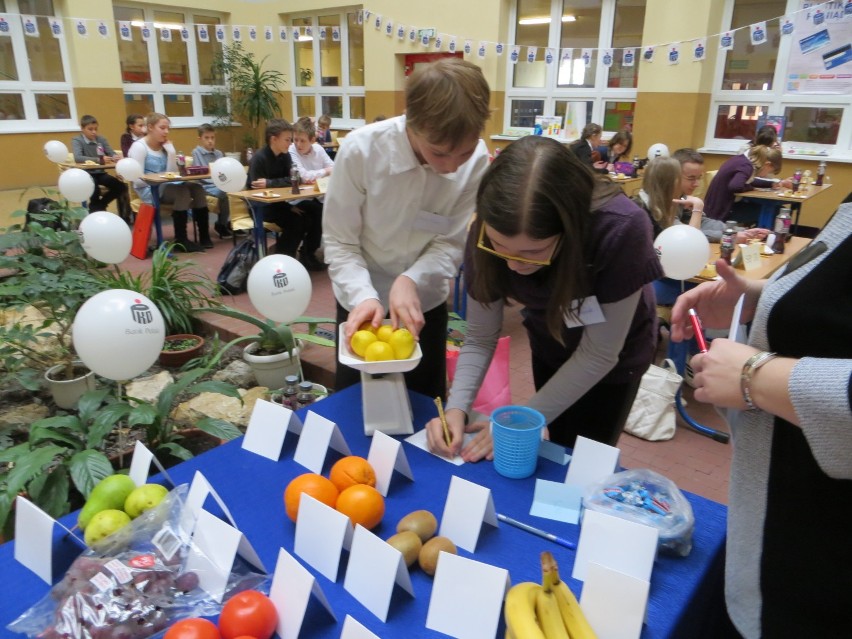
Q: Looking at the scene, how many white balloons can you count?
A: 9